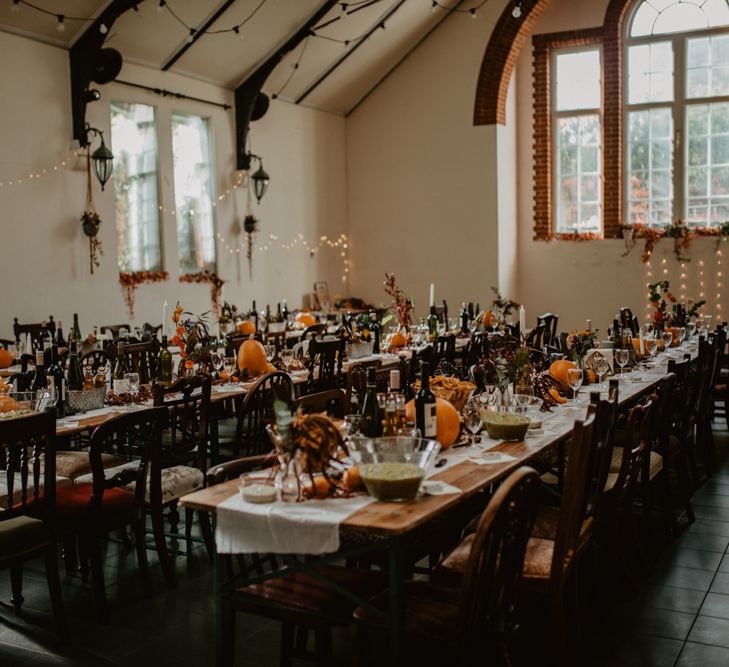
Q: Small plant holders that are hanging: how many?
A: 2